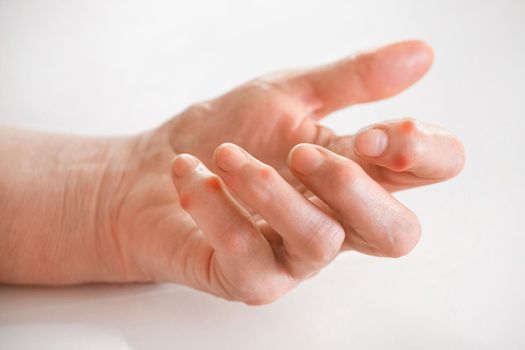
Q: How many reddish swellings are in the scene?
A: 5